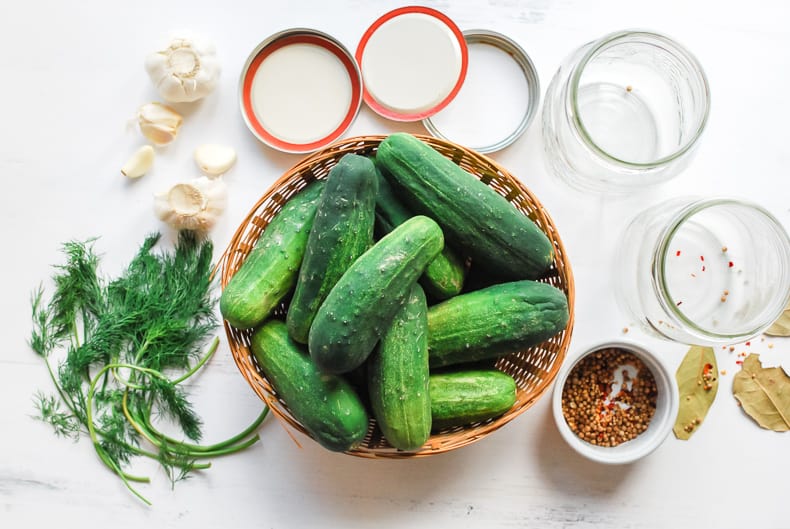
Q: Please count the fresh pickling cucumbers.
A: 9